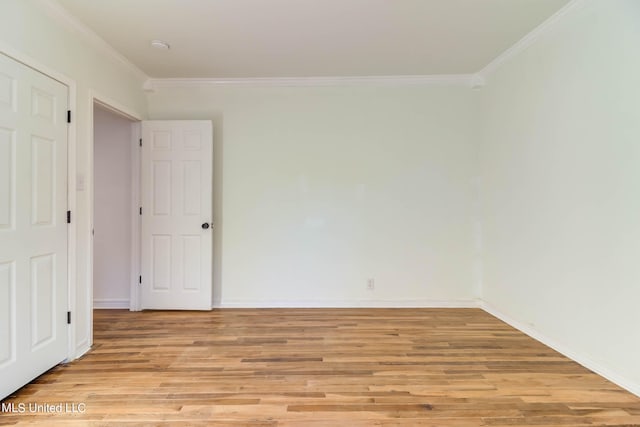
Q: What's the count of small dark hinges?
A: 6